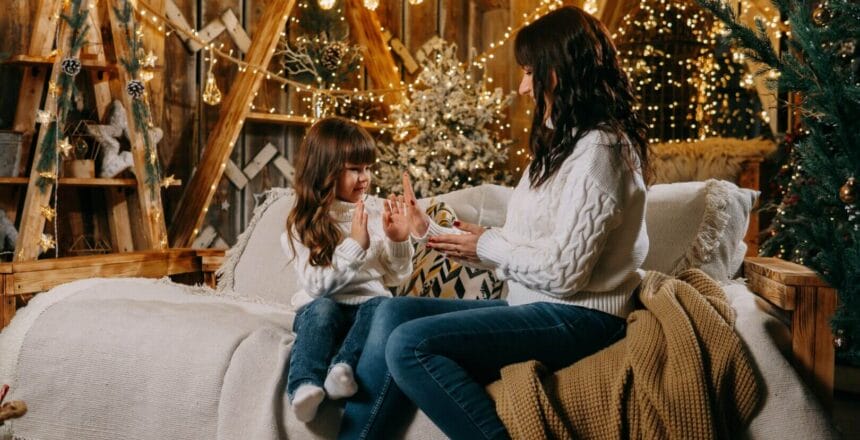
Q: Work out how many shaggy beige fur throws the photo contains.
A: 1